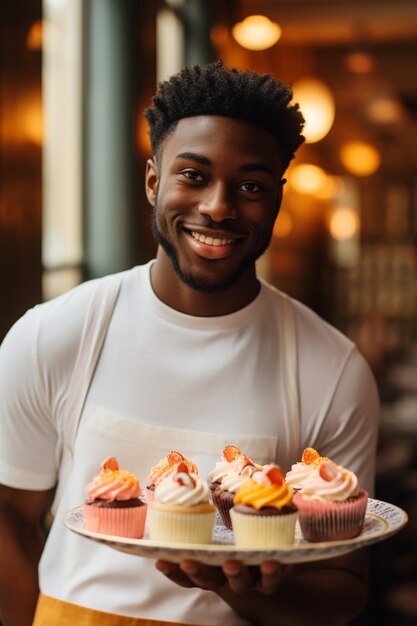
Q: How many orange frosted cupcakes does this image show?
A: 1